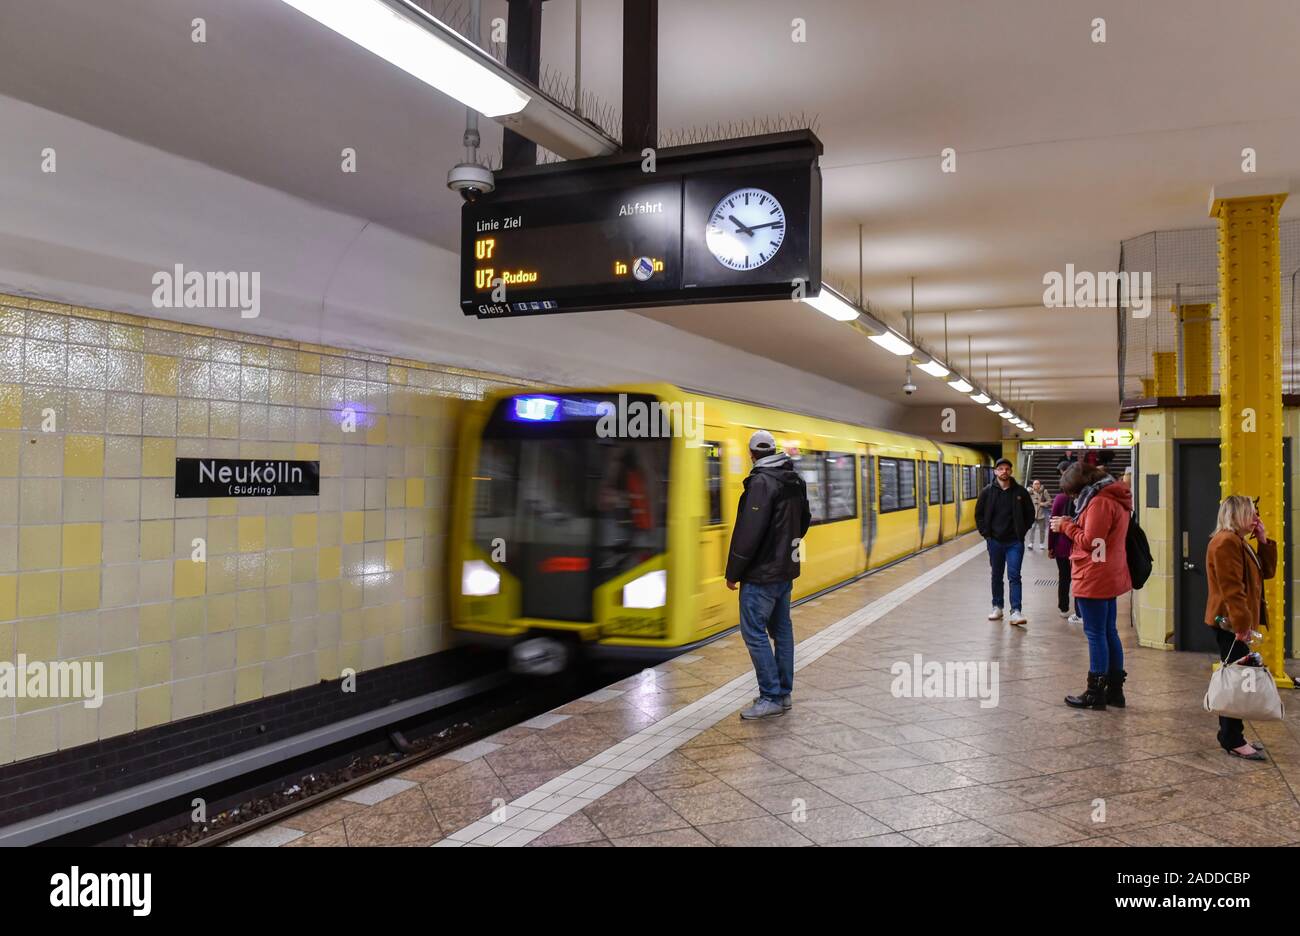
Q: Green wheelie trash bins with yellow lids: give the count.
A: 0